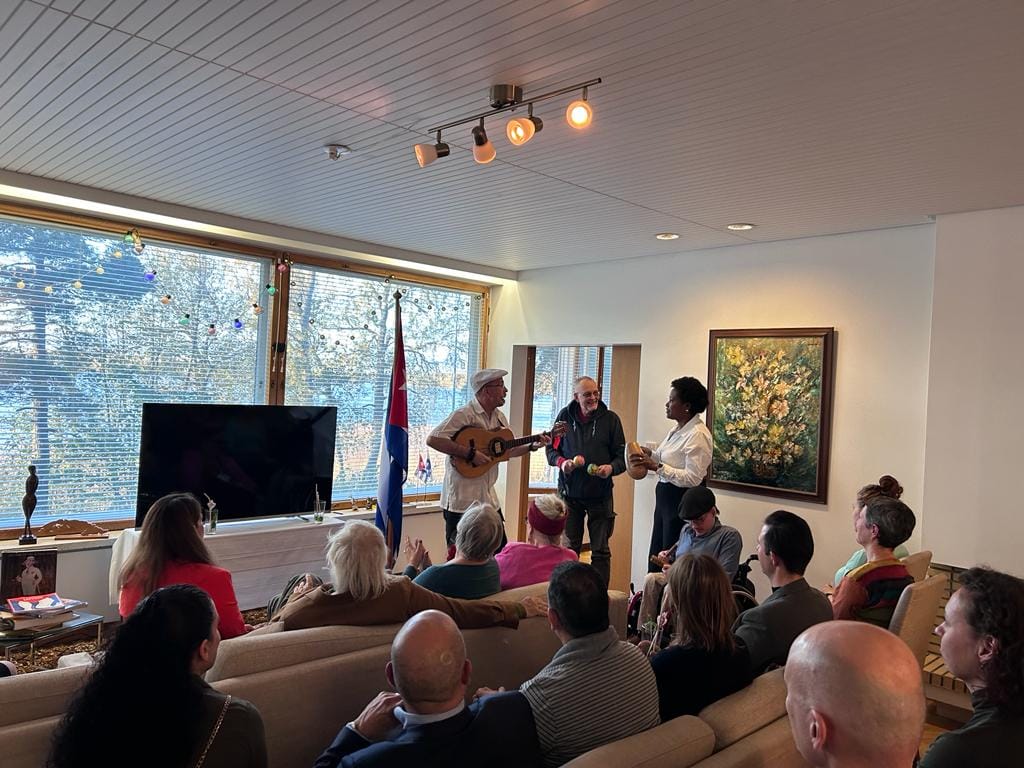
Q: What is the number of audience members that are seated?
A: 14